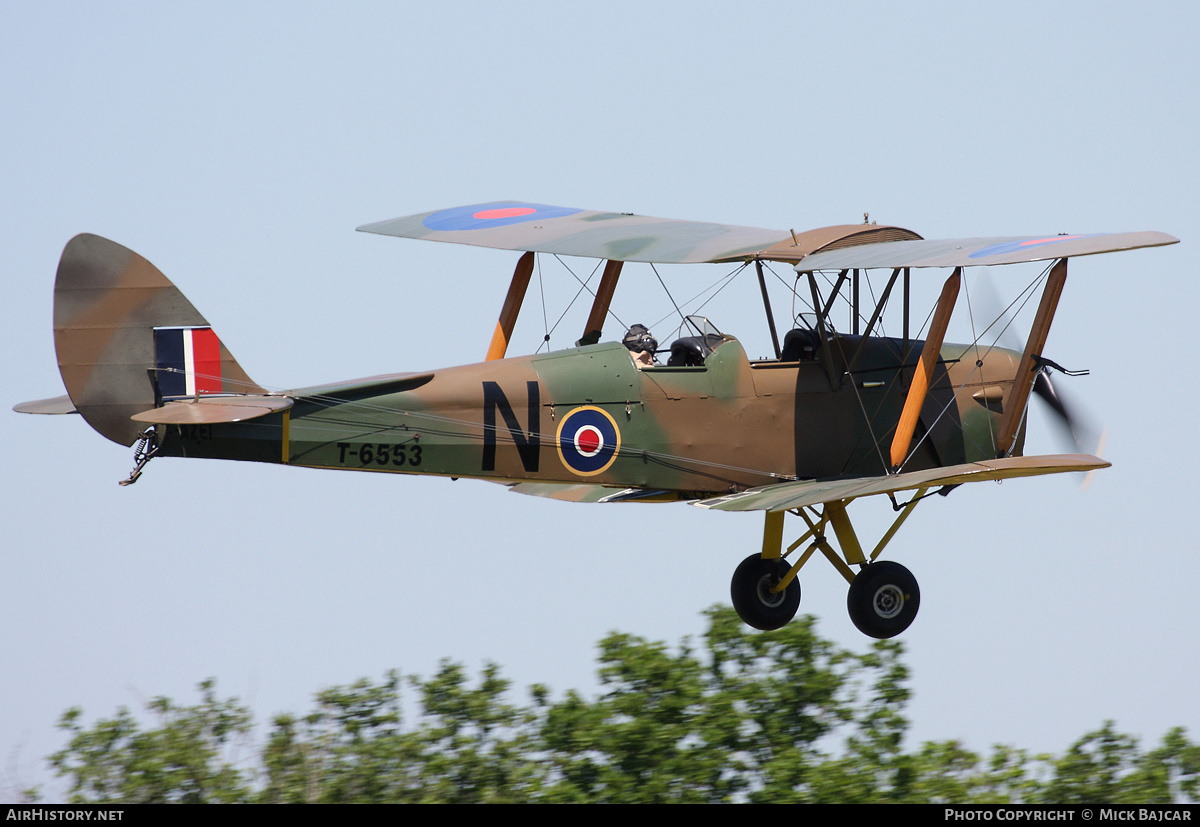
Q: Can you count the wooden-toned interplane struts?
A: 4